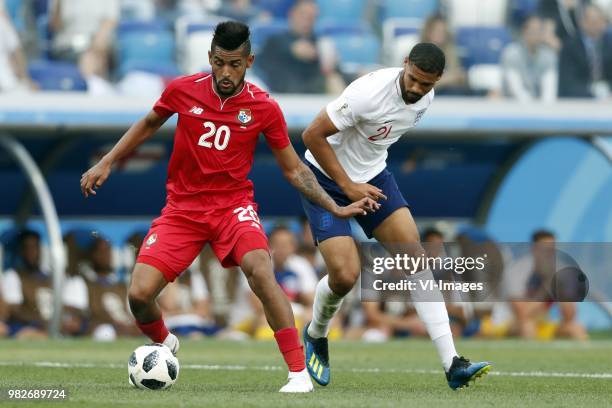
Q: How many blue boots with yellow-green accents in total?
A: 2